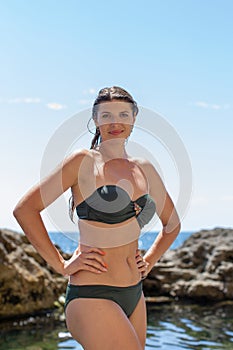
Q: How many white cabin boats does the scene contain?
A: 0